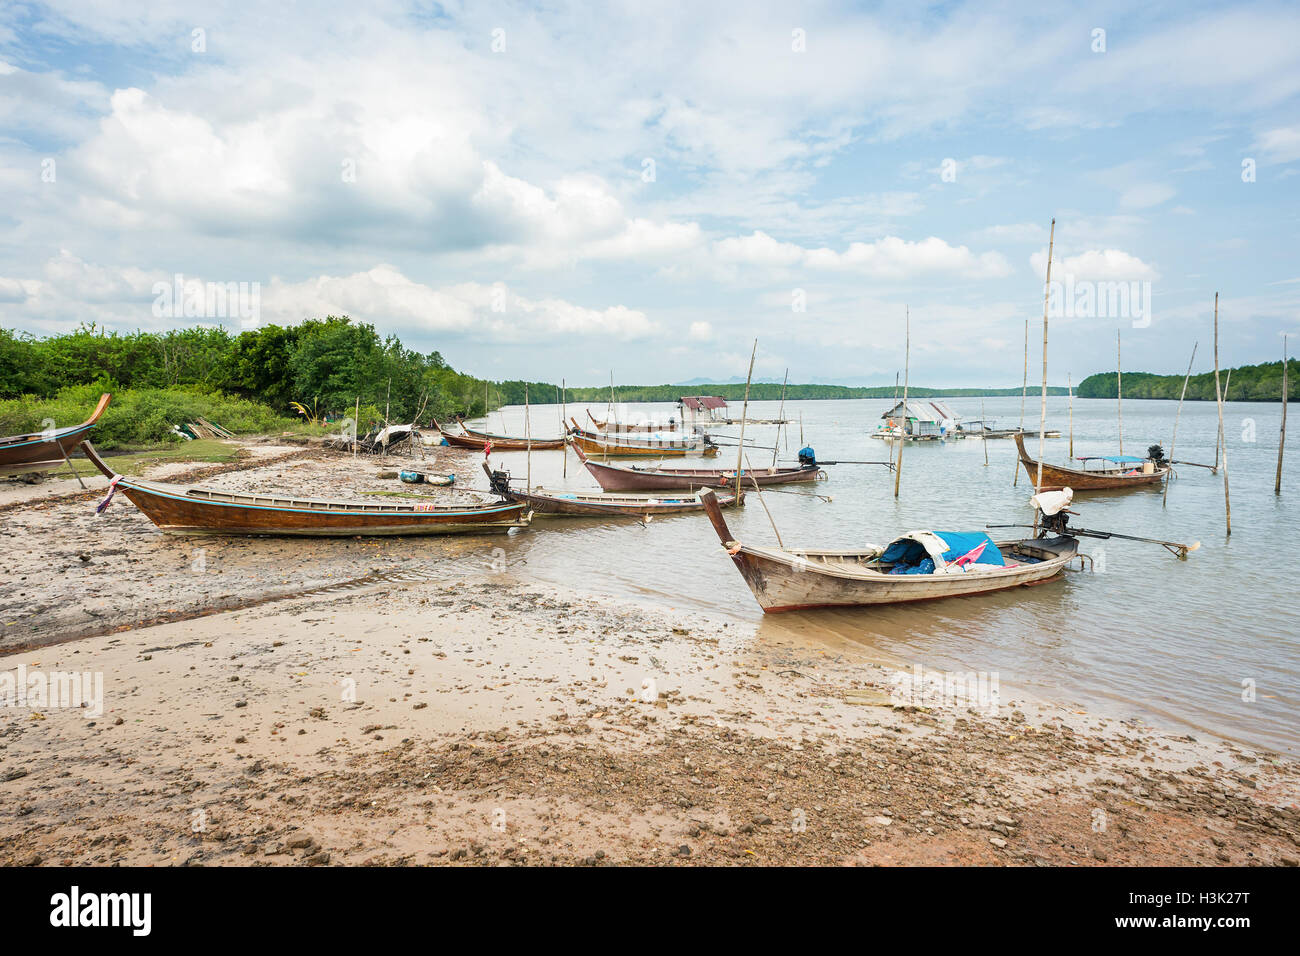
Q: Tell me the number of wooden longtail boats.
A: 11